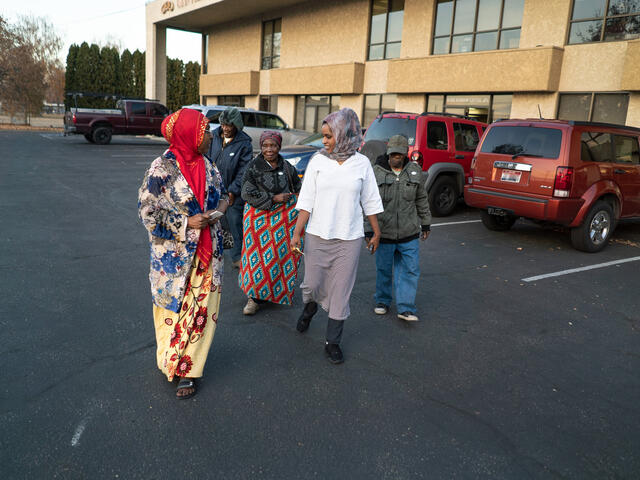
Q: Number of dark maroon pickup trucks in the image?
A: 1